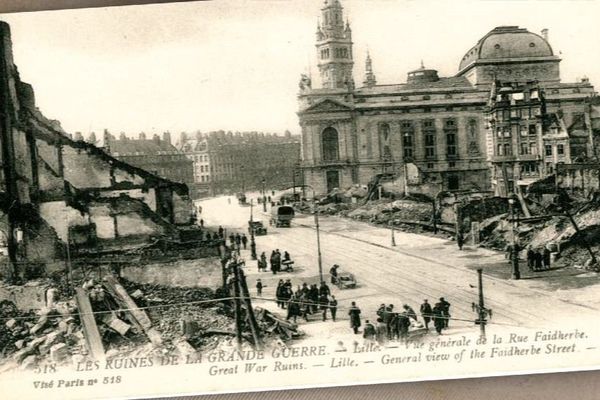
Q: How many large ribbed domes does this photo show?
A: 1